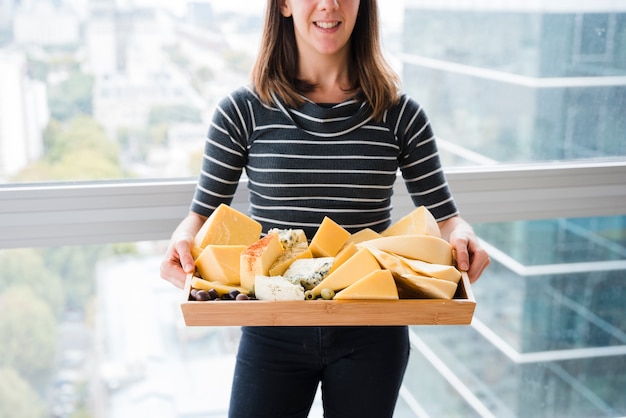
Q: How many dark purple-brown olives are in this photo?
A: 5